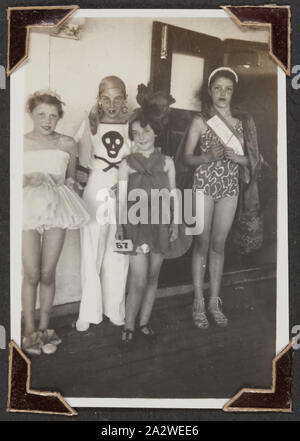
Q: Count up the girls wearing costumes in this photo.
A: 4